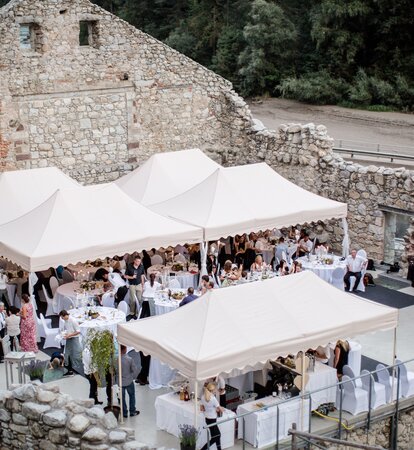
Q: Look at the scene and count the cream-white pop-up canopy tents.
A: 5